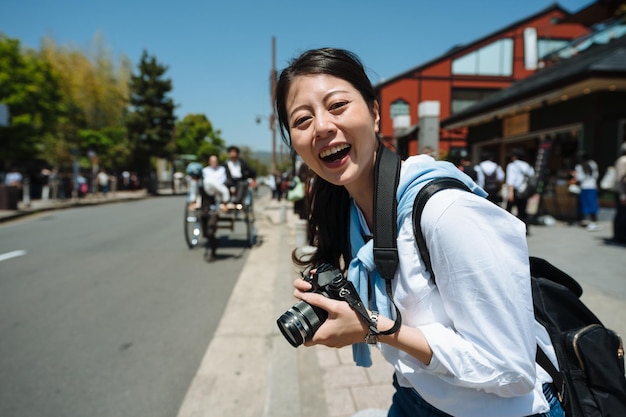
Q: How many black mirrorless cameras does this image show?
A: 1